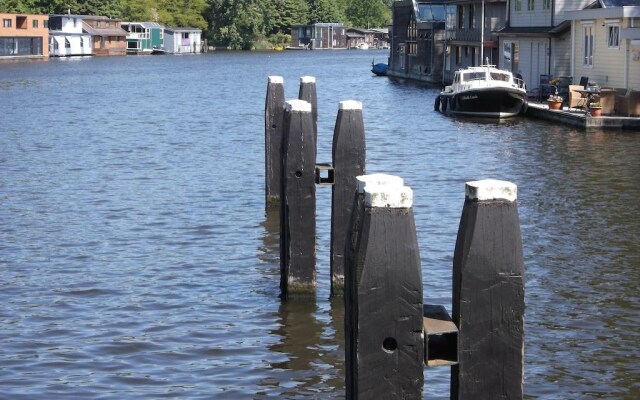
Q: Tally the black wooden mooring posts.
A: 7